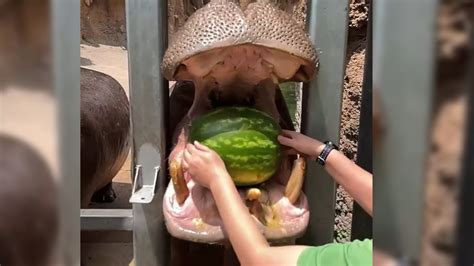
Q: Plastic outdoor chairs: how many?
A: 0